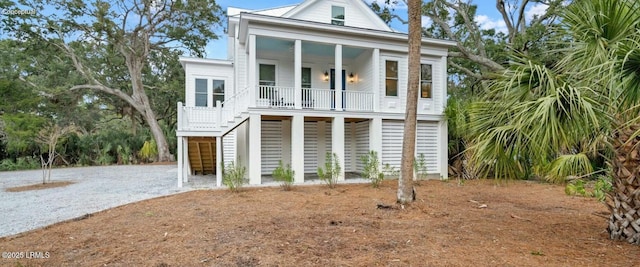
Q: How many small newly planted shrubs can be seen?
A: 5